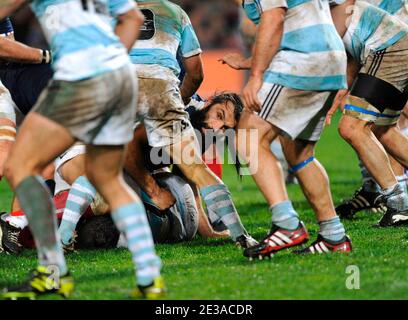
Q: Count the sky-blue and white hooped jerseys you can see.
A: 4